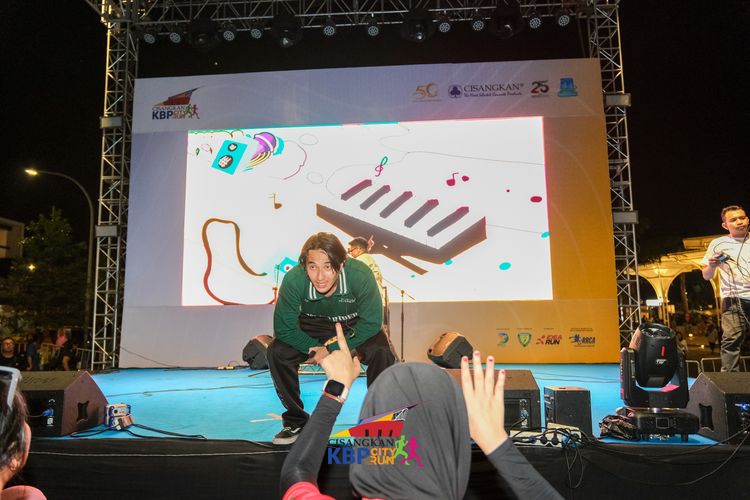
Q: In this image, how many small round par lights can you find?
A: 10